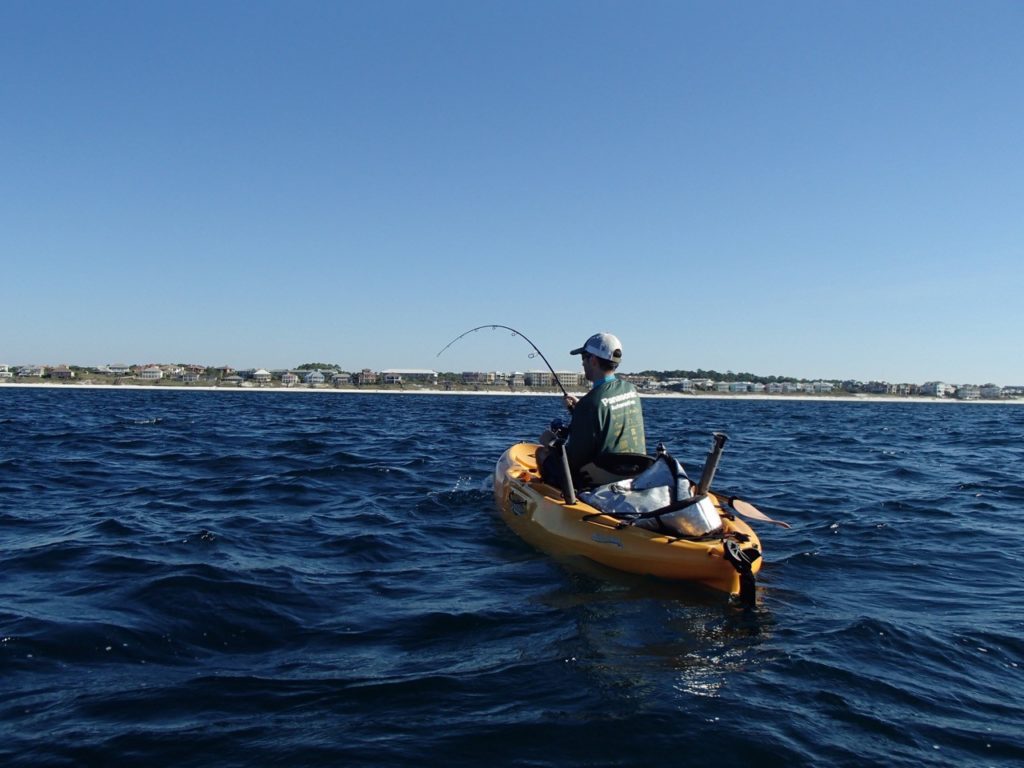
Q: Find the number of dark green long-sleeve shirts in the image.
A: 1